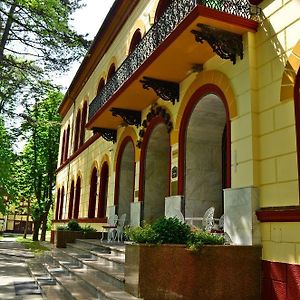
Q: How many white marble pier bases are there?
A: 4